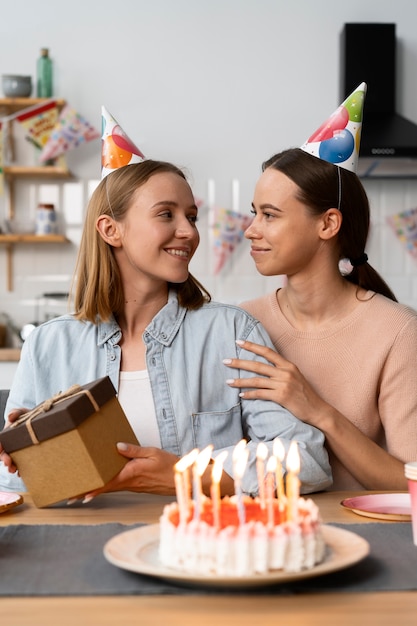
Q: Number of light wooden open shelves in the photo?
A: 3